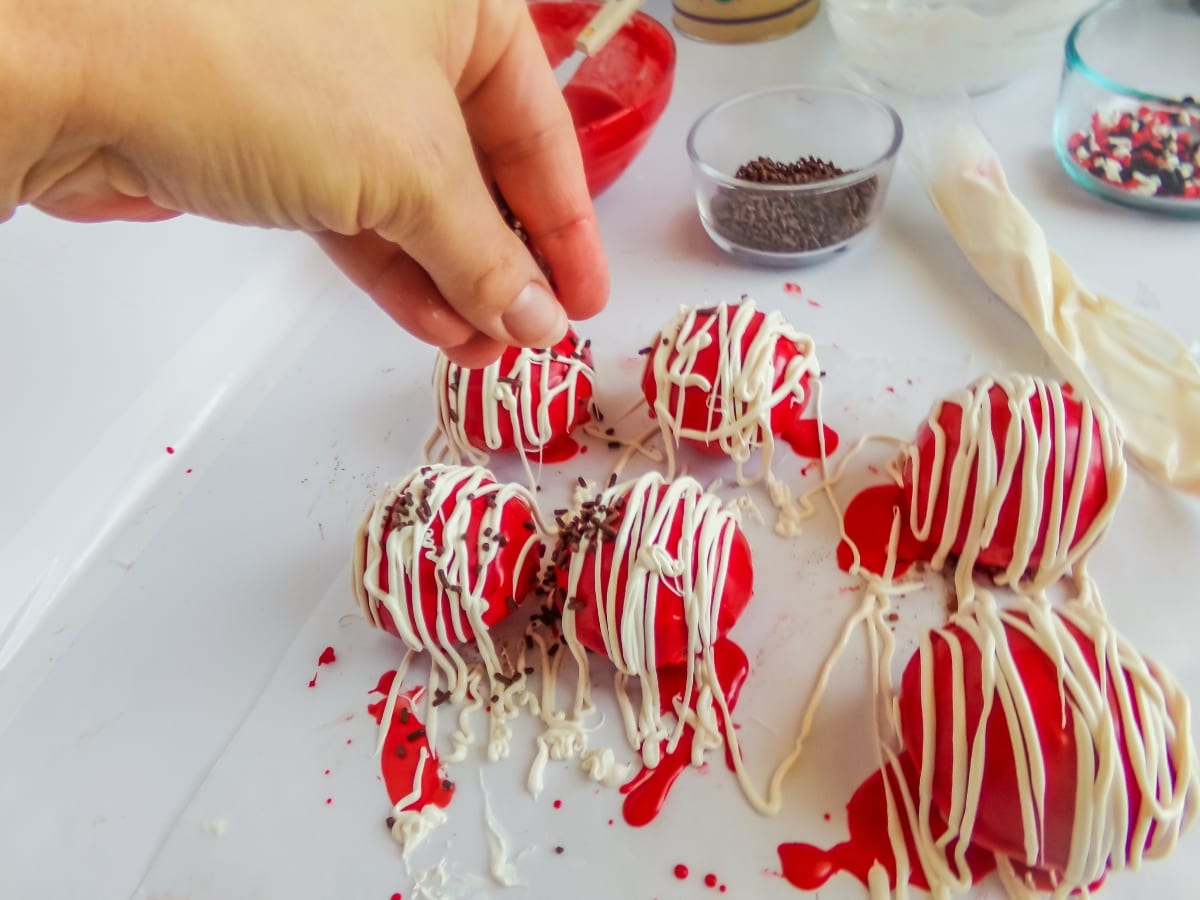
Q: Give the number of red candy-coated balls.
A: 6